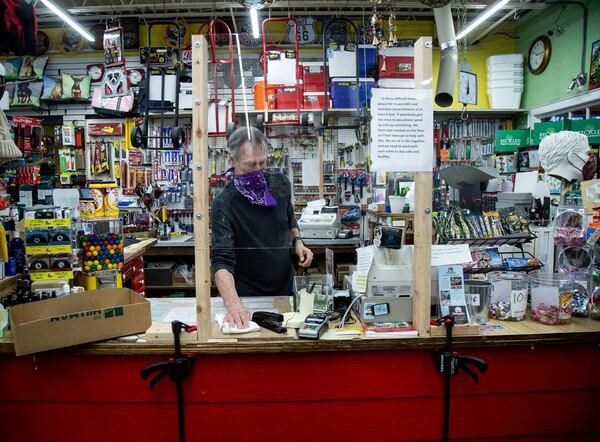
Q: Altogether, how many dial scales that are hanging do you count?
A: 1